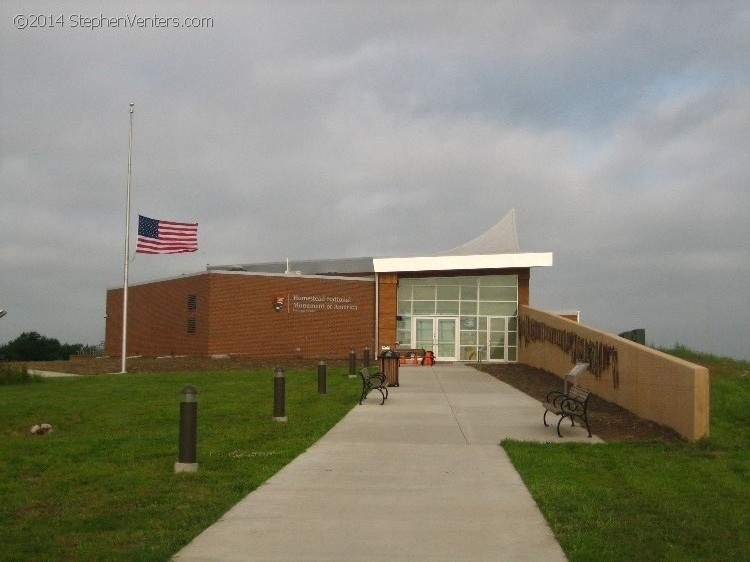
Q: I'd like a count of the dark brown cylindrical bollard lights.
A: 5